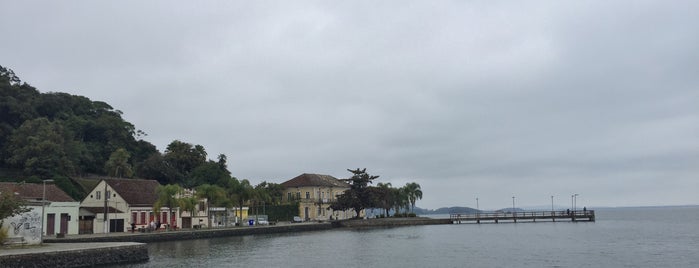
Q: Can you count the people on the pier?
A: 2